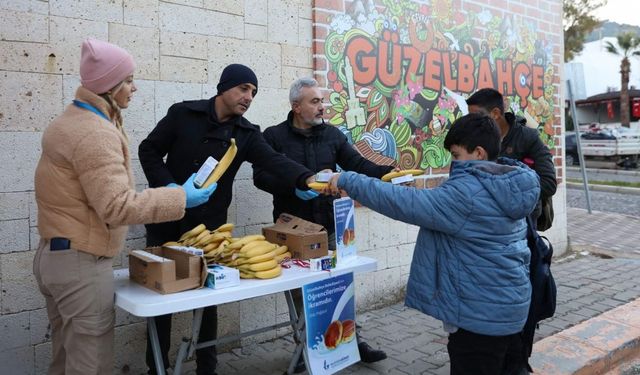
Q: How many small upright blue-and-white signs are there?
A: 1